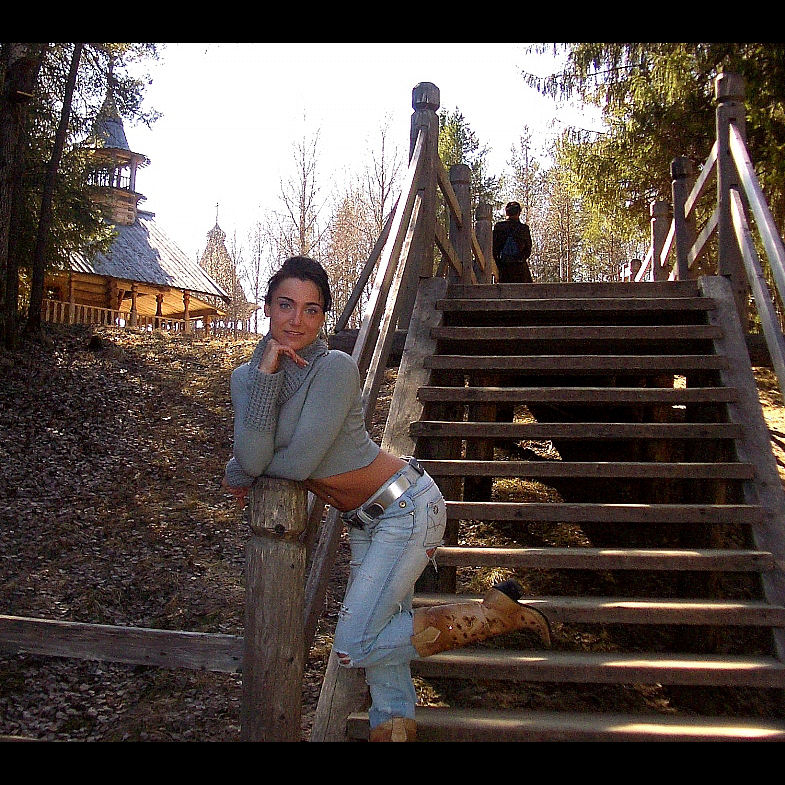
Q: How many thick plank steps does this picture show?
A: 12